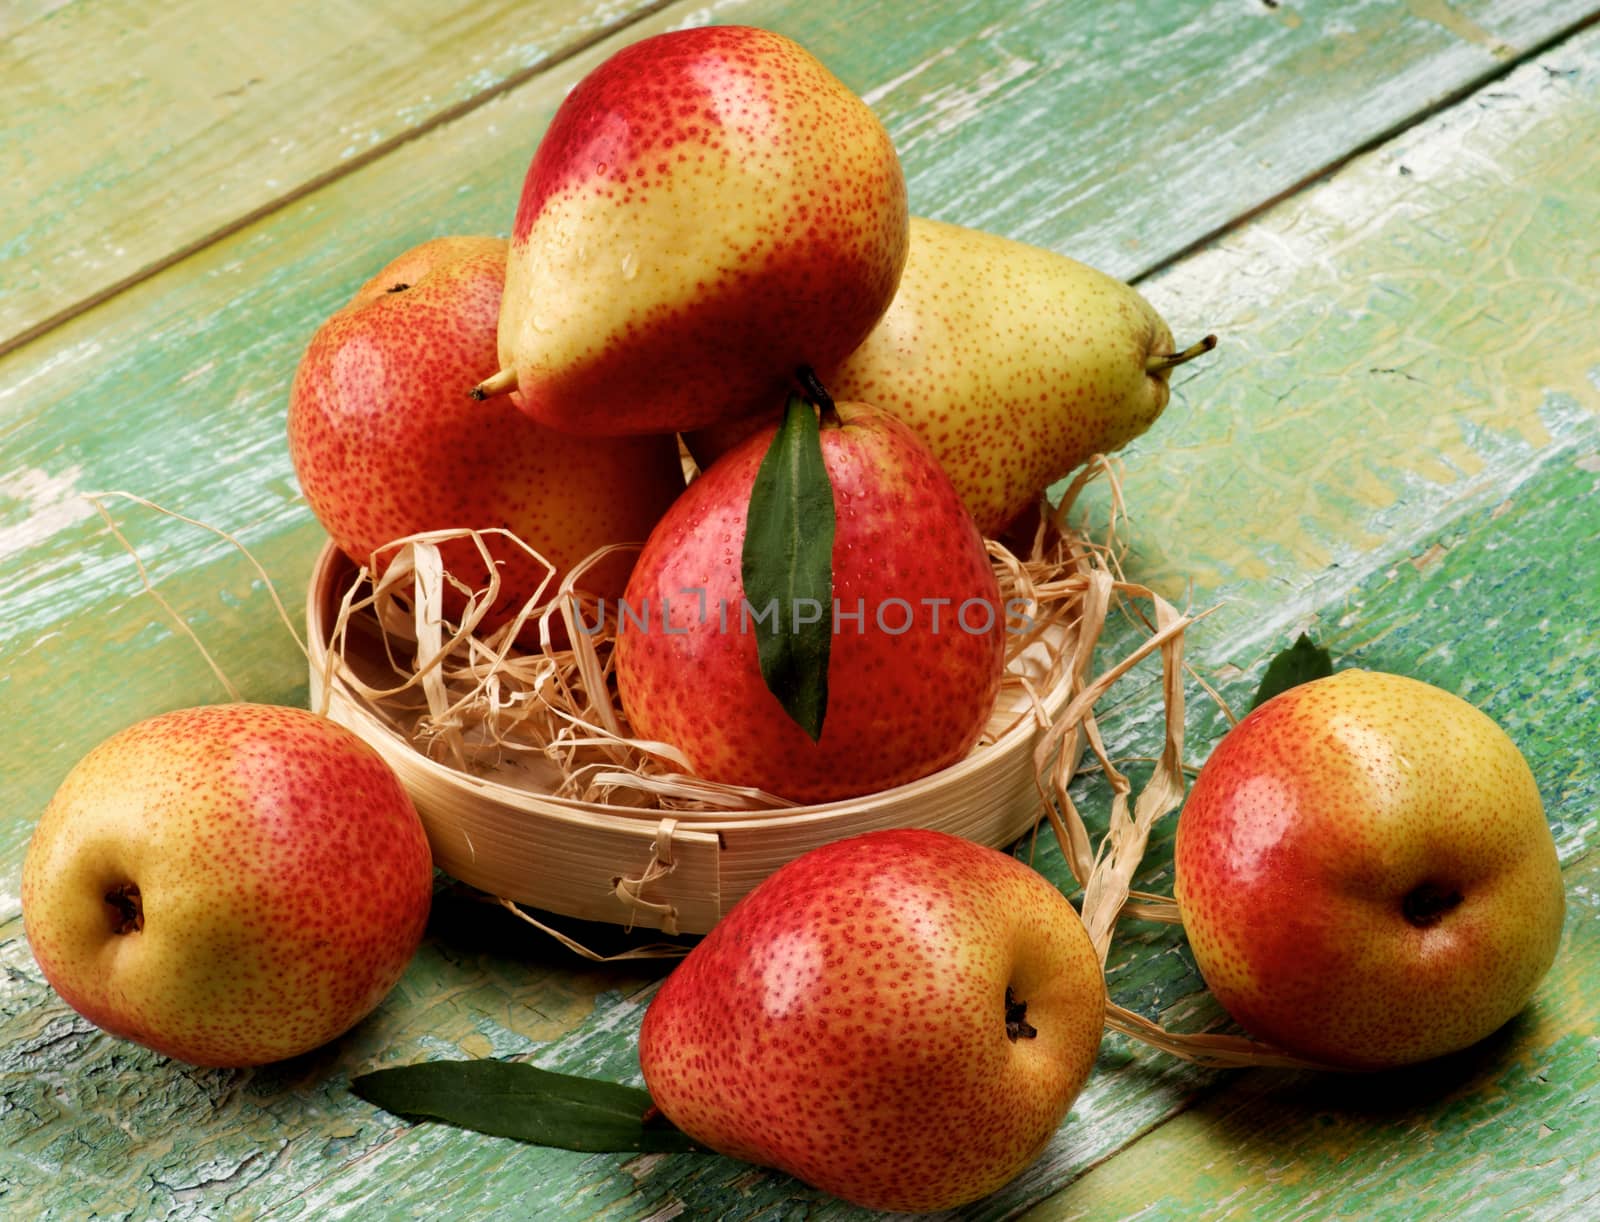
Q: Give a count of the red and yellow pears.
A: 7